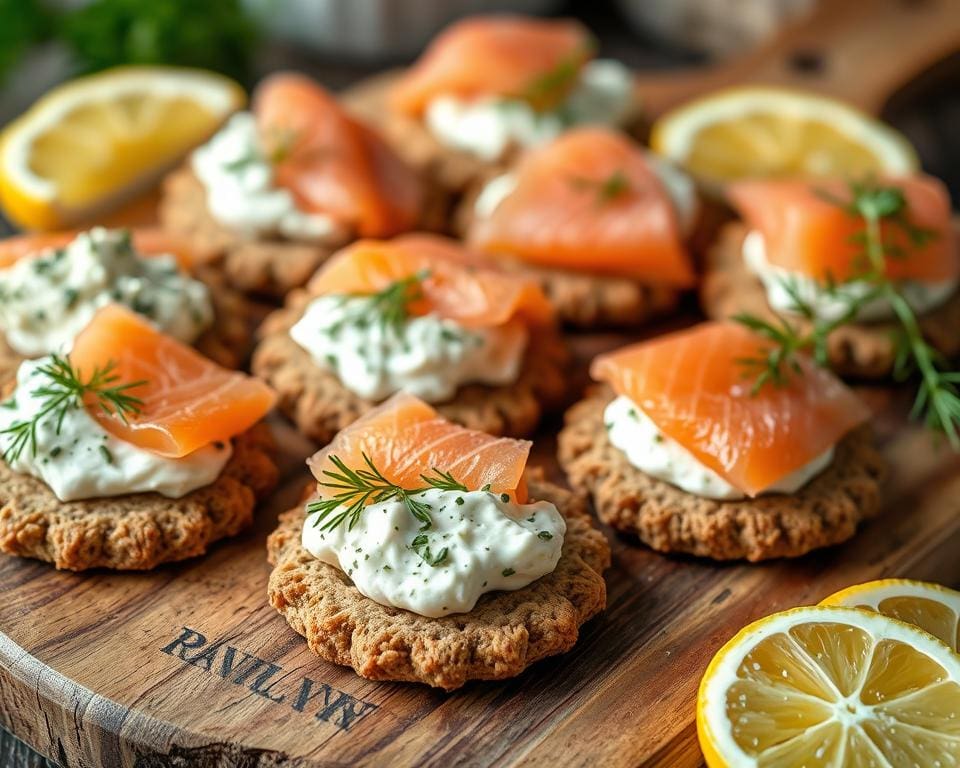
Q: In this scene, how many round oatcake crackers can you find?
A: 9